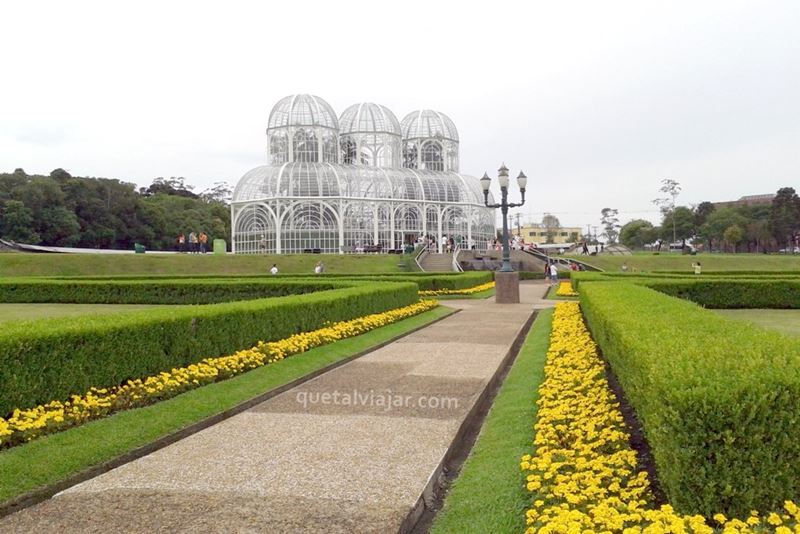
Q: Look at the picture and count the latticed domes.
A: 3